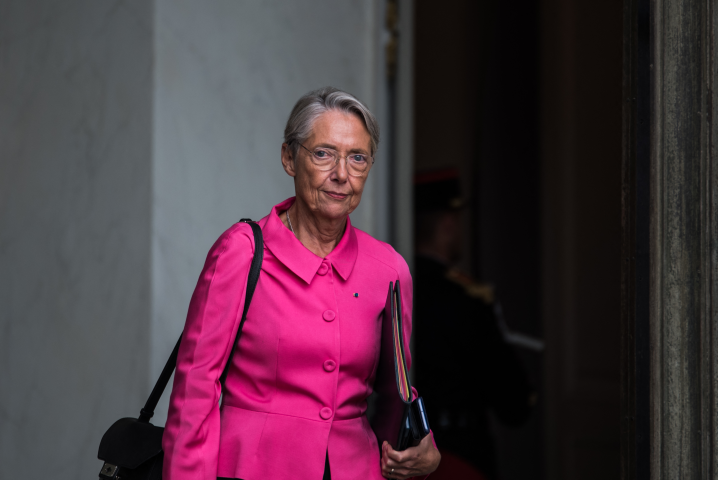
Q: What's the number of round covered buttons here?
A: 4